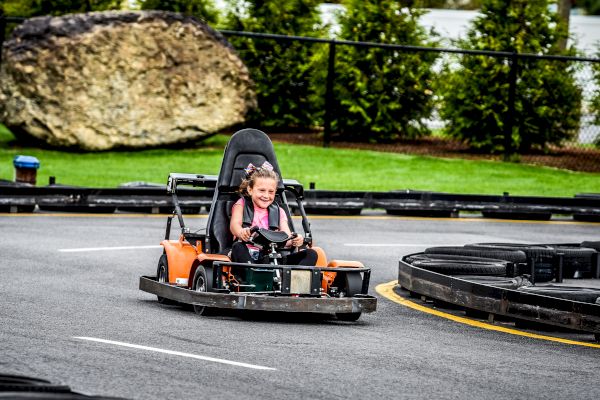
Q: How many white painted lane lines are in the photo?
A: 3